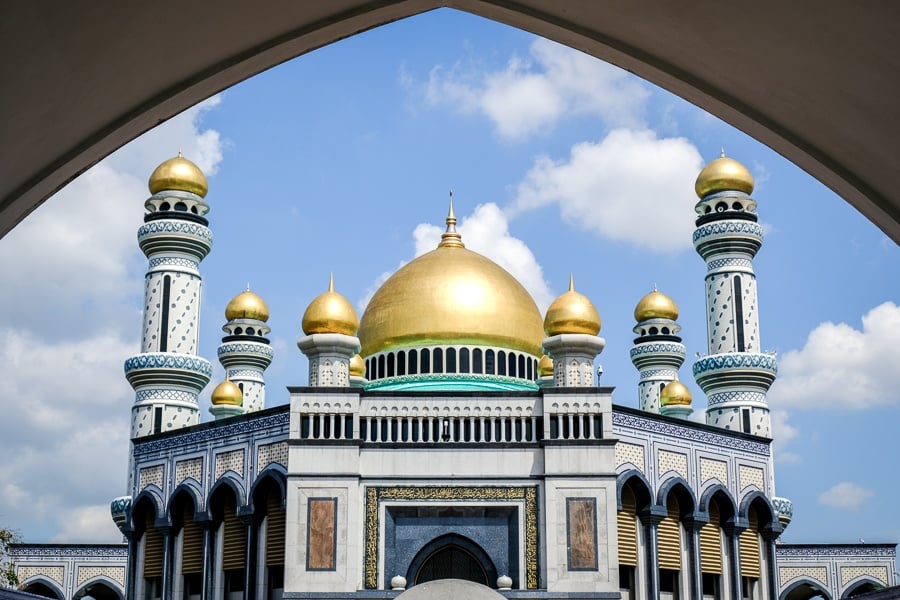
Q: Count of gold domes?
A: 11